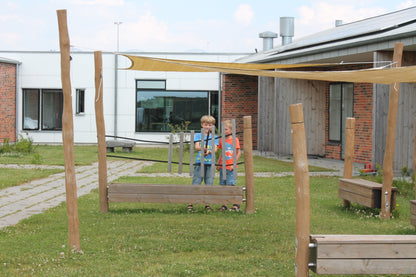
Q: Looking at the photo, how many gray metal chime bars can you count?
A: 7